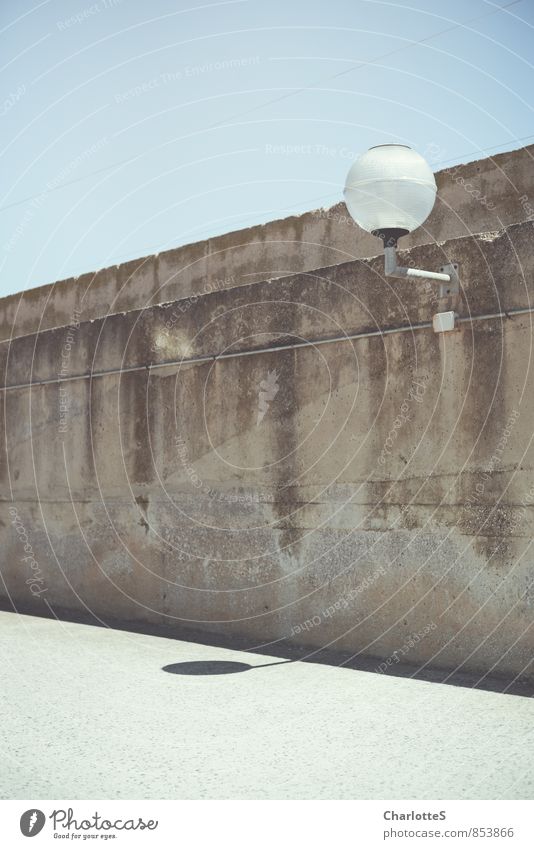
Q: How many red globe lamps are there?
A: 0